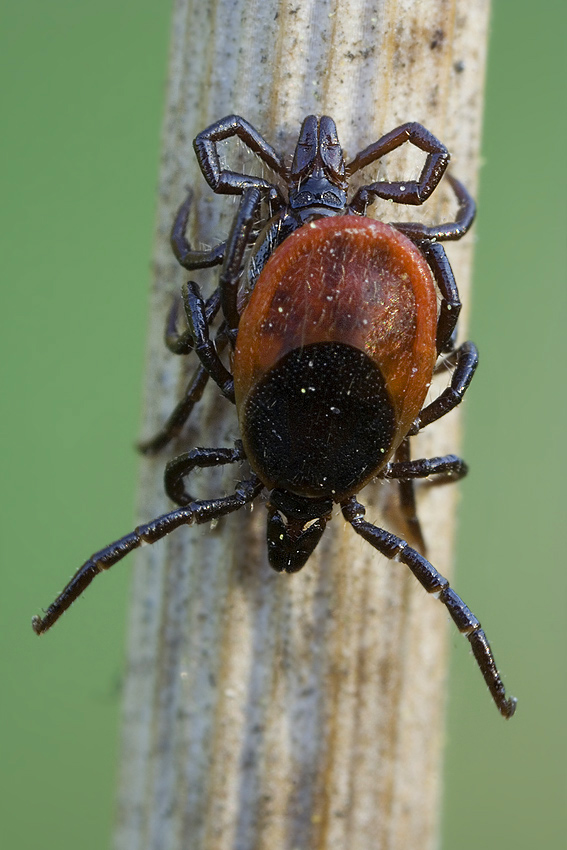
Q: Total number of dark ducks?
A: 0